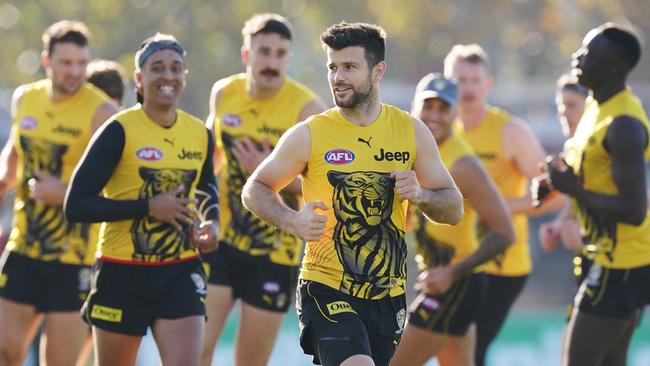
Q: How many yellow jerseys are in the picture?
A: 7